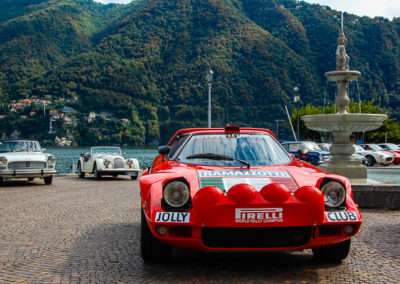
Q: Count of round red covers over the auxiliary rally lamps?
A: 4